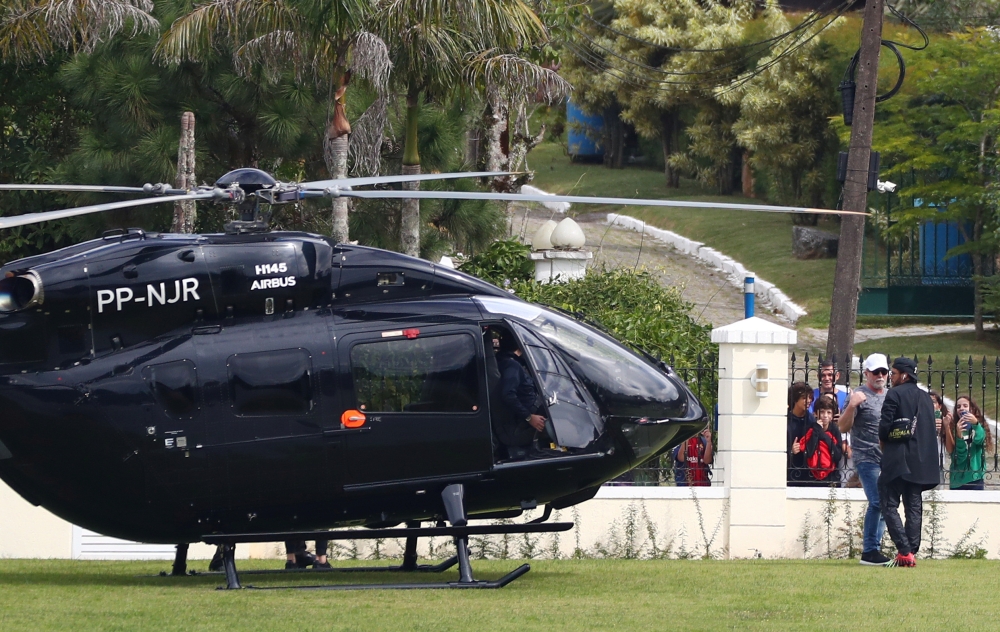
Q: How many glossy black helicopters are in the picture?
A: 1